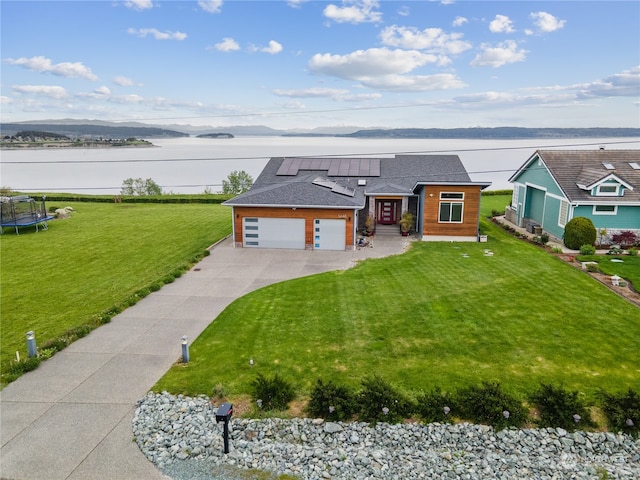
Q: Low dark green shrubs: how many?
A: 7